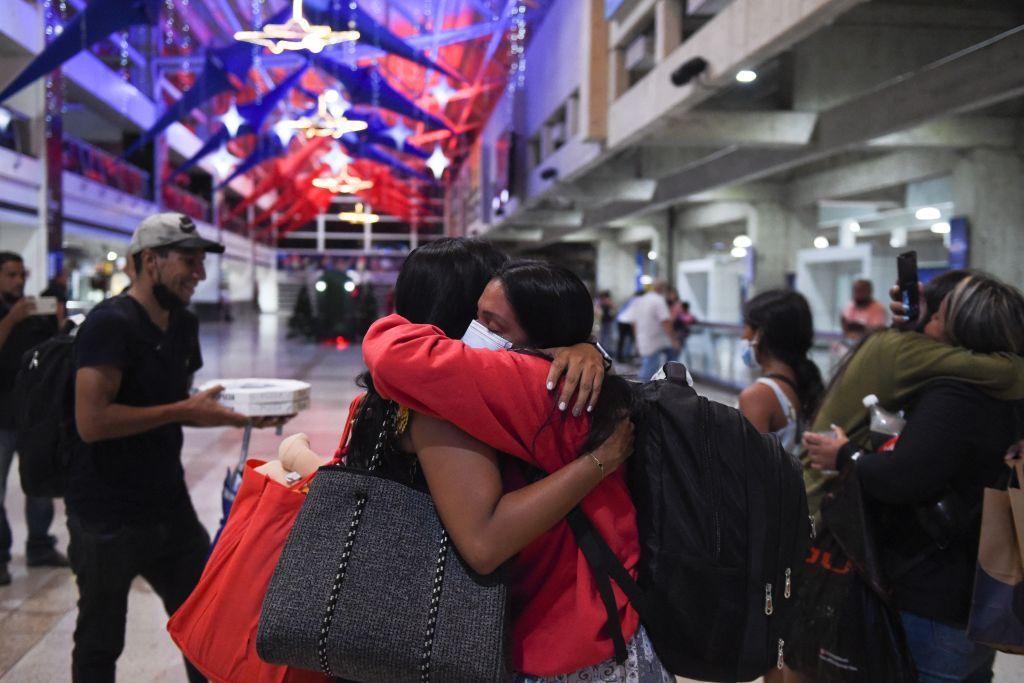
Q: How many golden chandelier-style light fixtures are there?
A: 4